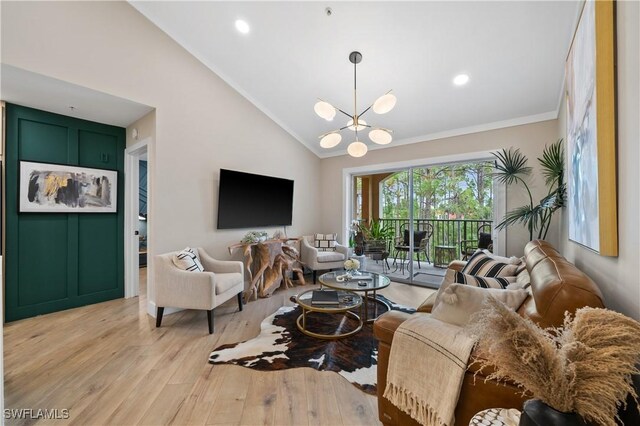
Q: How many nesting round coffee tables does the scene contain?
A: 2